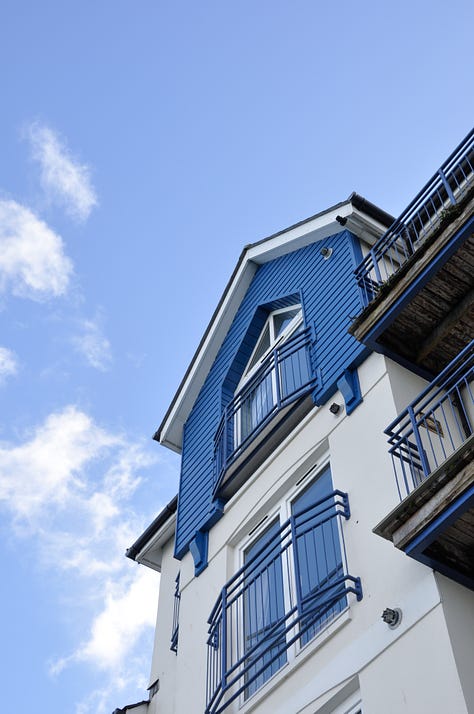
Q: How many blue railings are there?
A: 5